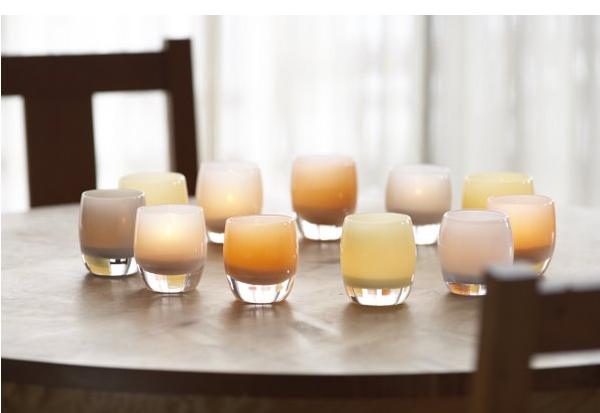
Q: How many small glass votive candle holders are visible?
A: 11